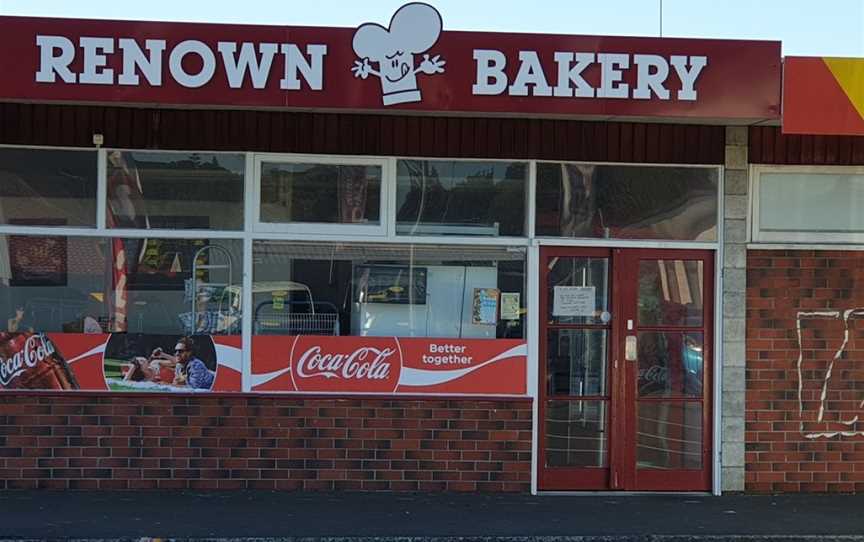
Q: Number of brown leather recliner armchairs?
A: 0